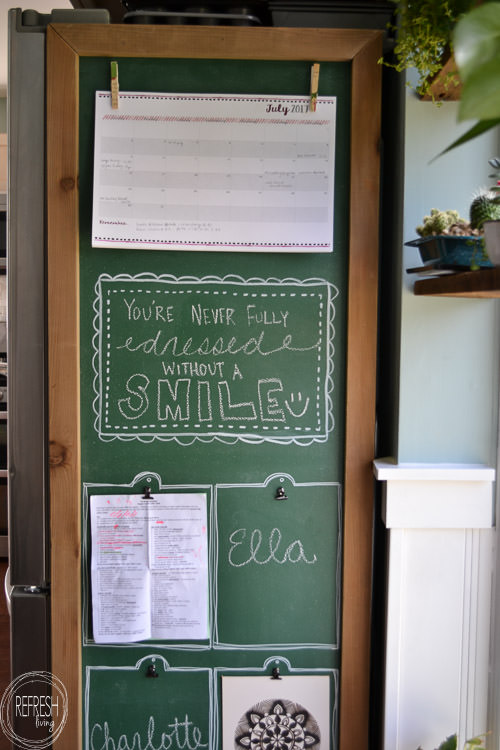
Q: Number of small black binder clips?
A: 4